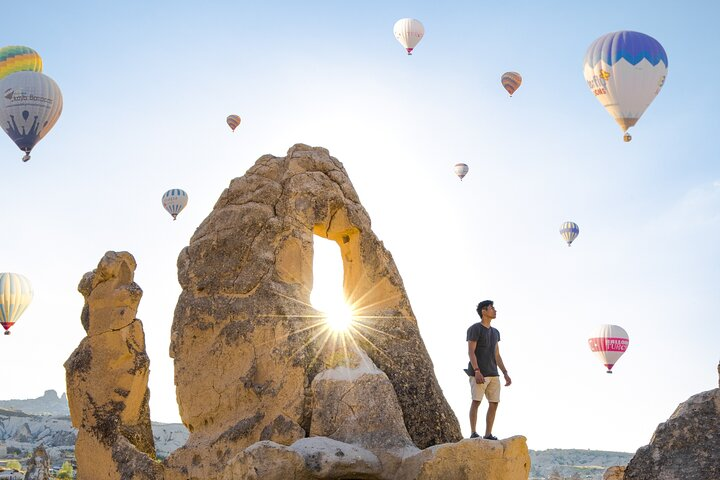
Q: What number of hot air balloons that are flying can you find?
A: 11